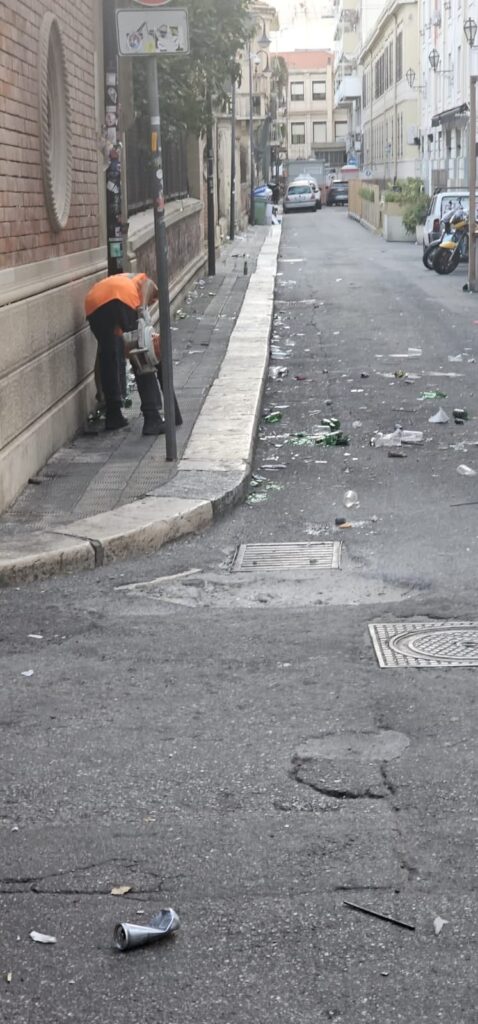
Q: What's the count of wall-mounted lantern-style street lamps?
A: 3